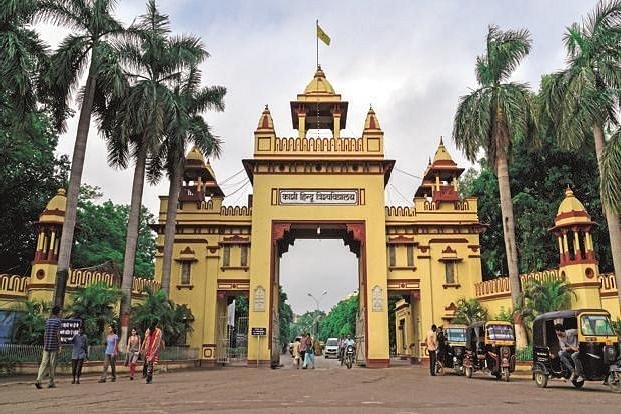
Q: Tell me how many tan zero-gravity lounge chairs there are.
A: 0